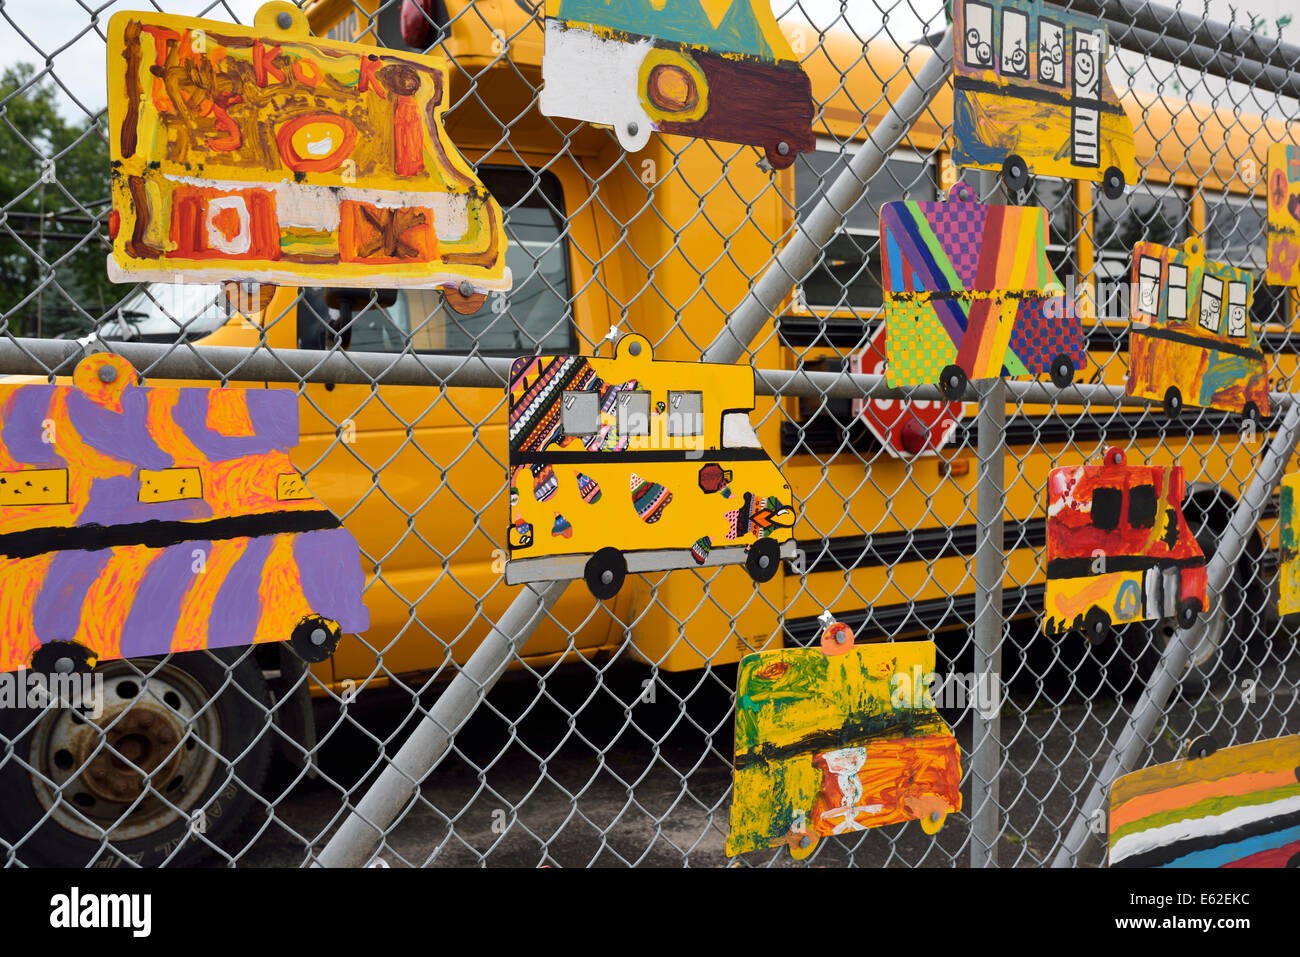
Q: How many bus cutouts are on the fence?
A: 12